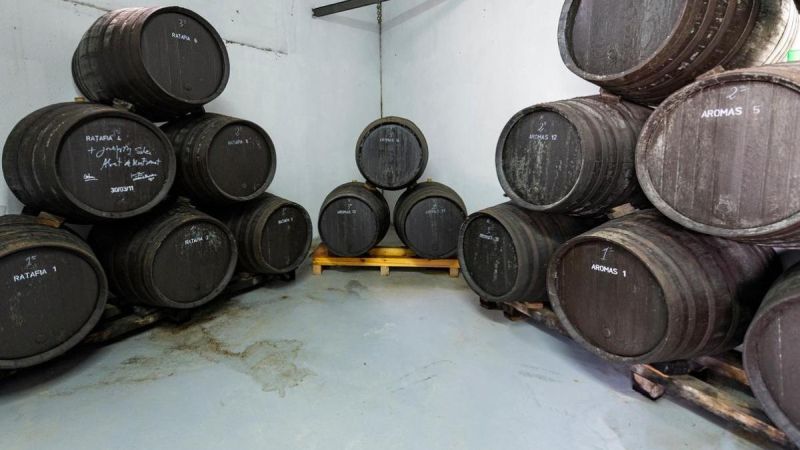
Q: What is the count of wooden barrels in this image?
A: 15